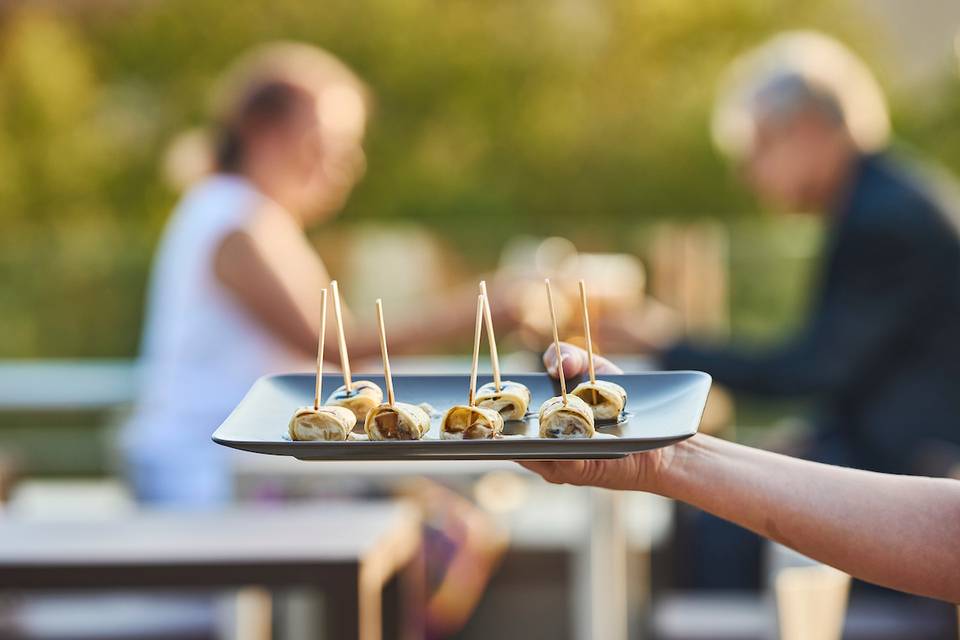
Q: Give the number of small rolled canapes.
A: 7